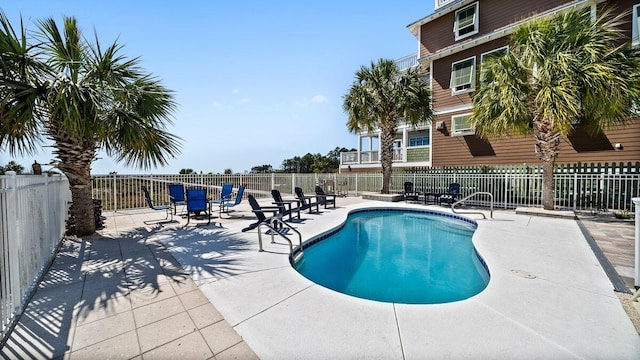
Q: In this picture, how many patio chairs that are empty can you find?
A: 11